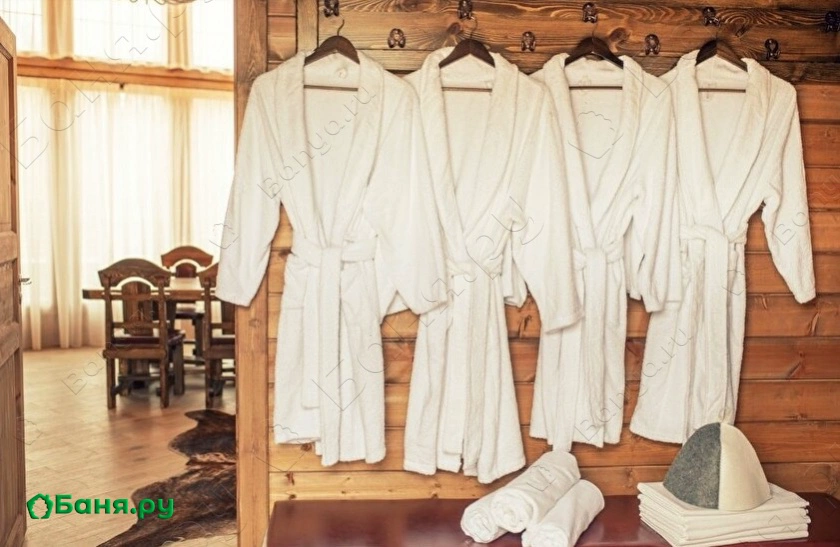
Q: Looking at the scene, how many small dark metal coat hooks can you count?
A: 9